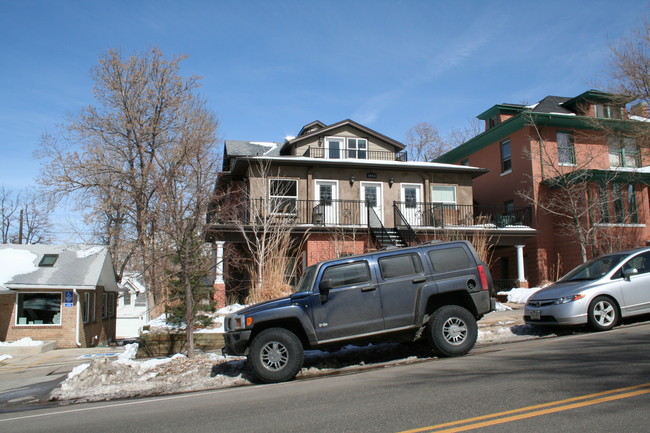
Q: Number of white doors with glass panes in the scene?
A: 4